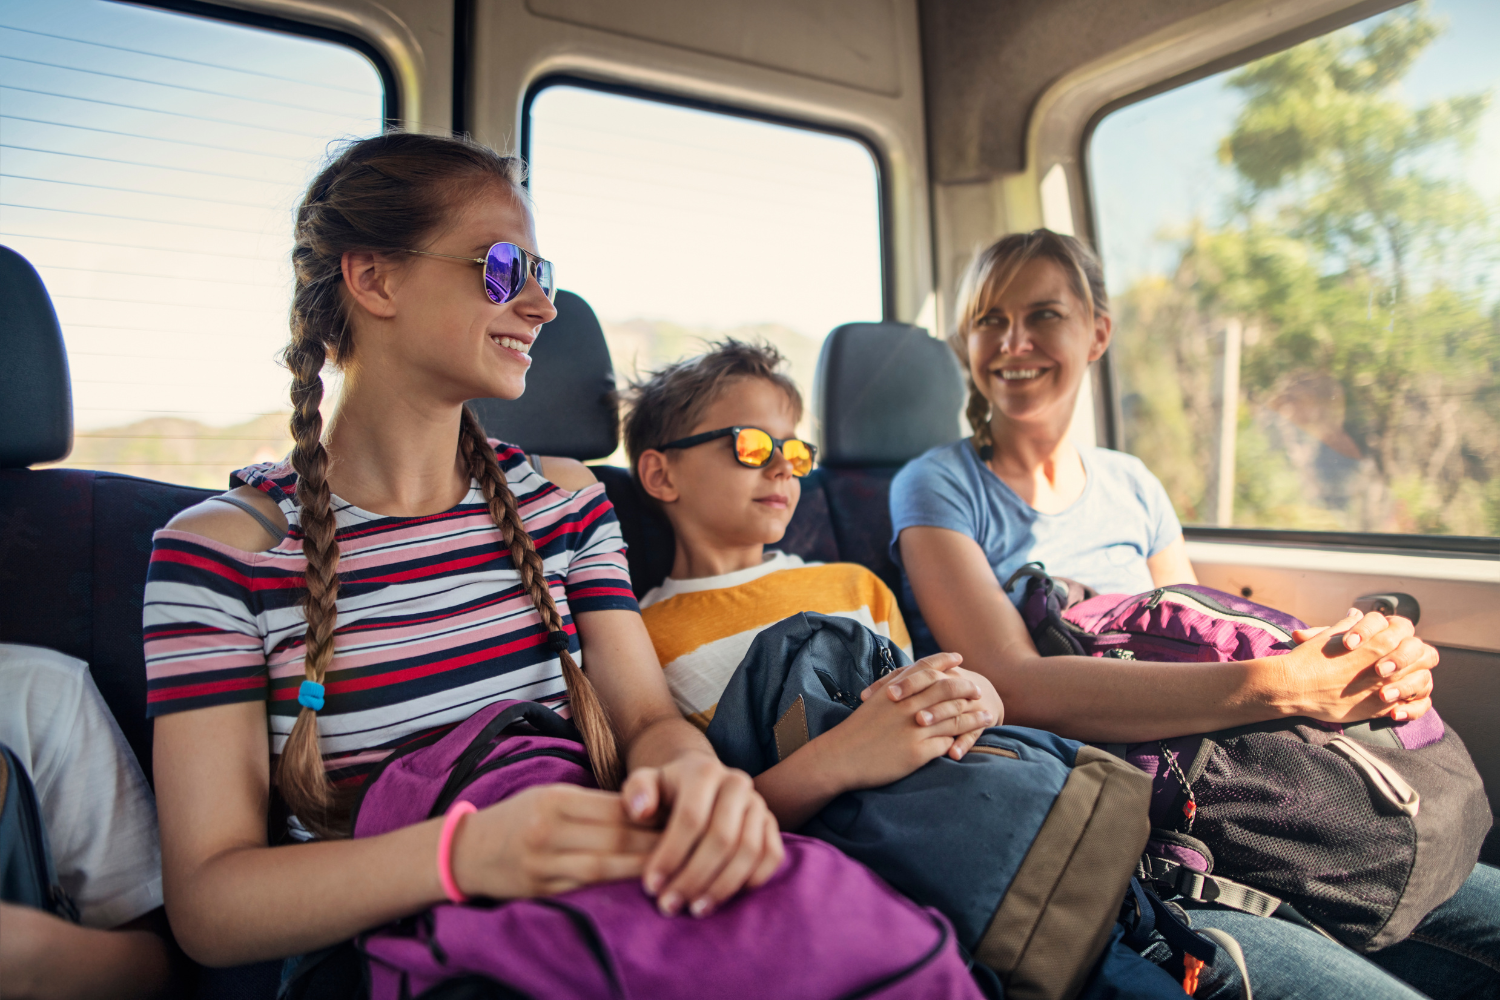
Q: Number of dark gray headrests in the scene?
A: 3